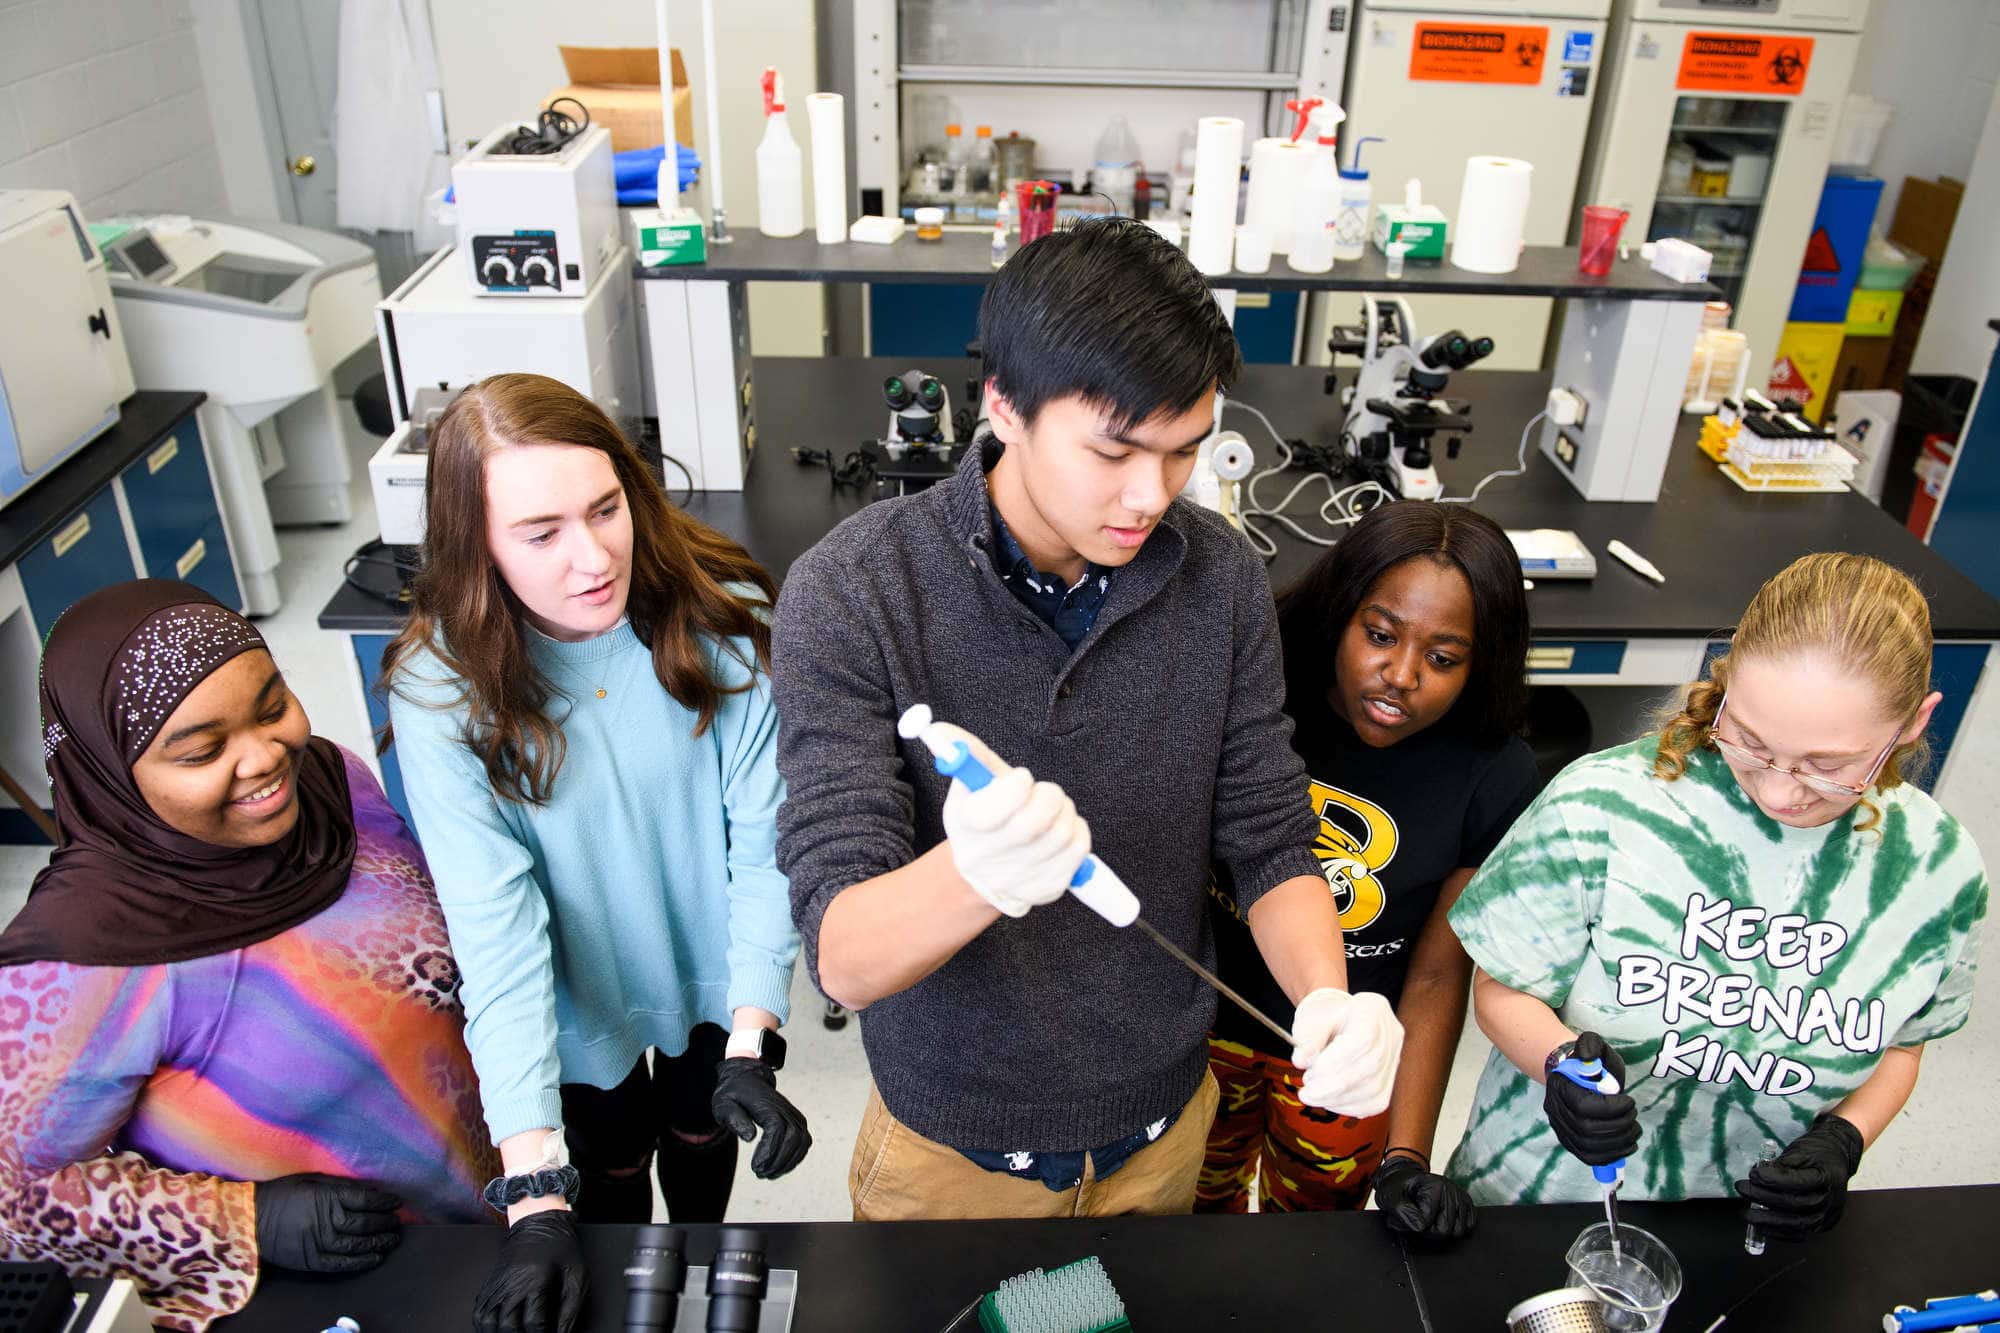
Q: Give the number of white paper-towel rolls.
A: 4